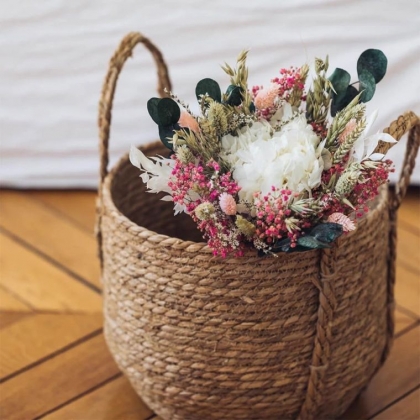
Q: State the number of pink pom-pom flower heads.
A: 5